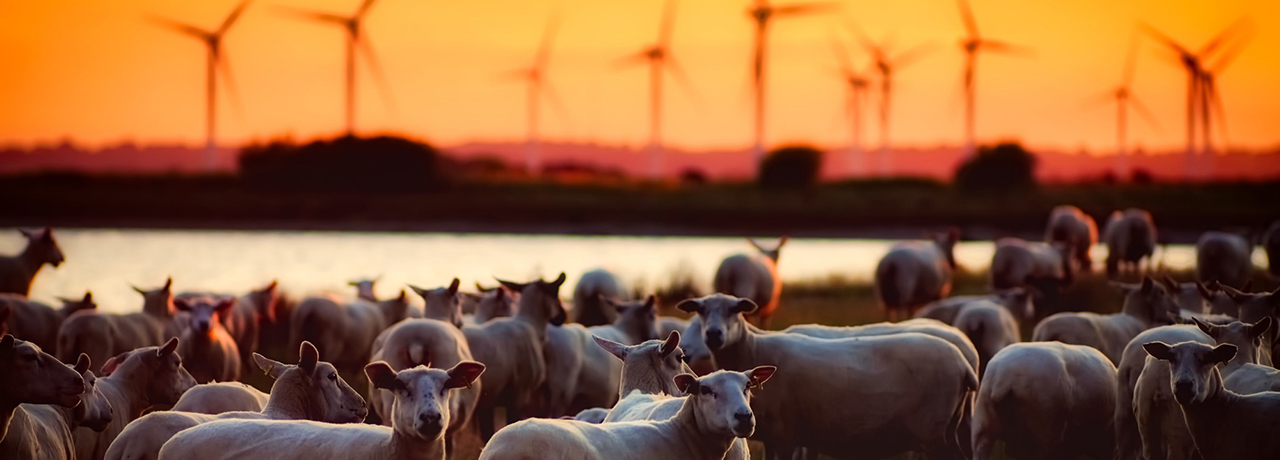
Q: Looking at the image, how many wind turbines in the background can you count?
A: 11